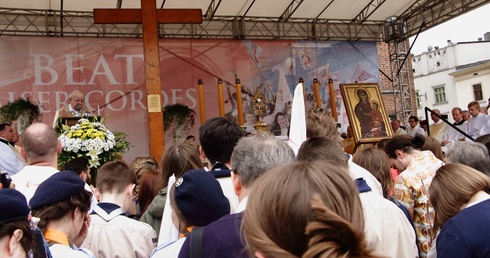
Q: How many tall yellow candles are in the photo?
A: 6